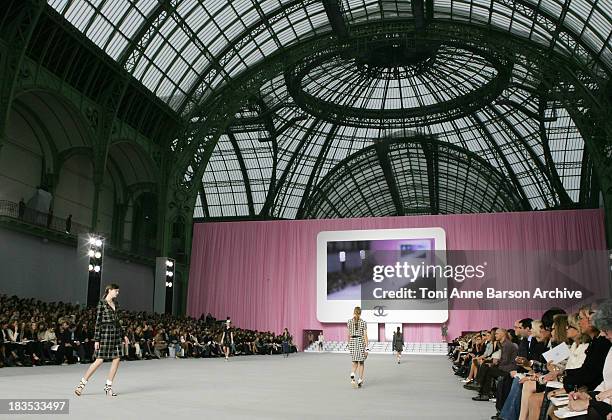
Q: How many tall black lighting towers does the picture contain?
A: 2